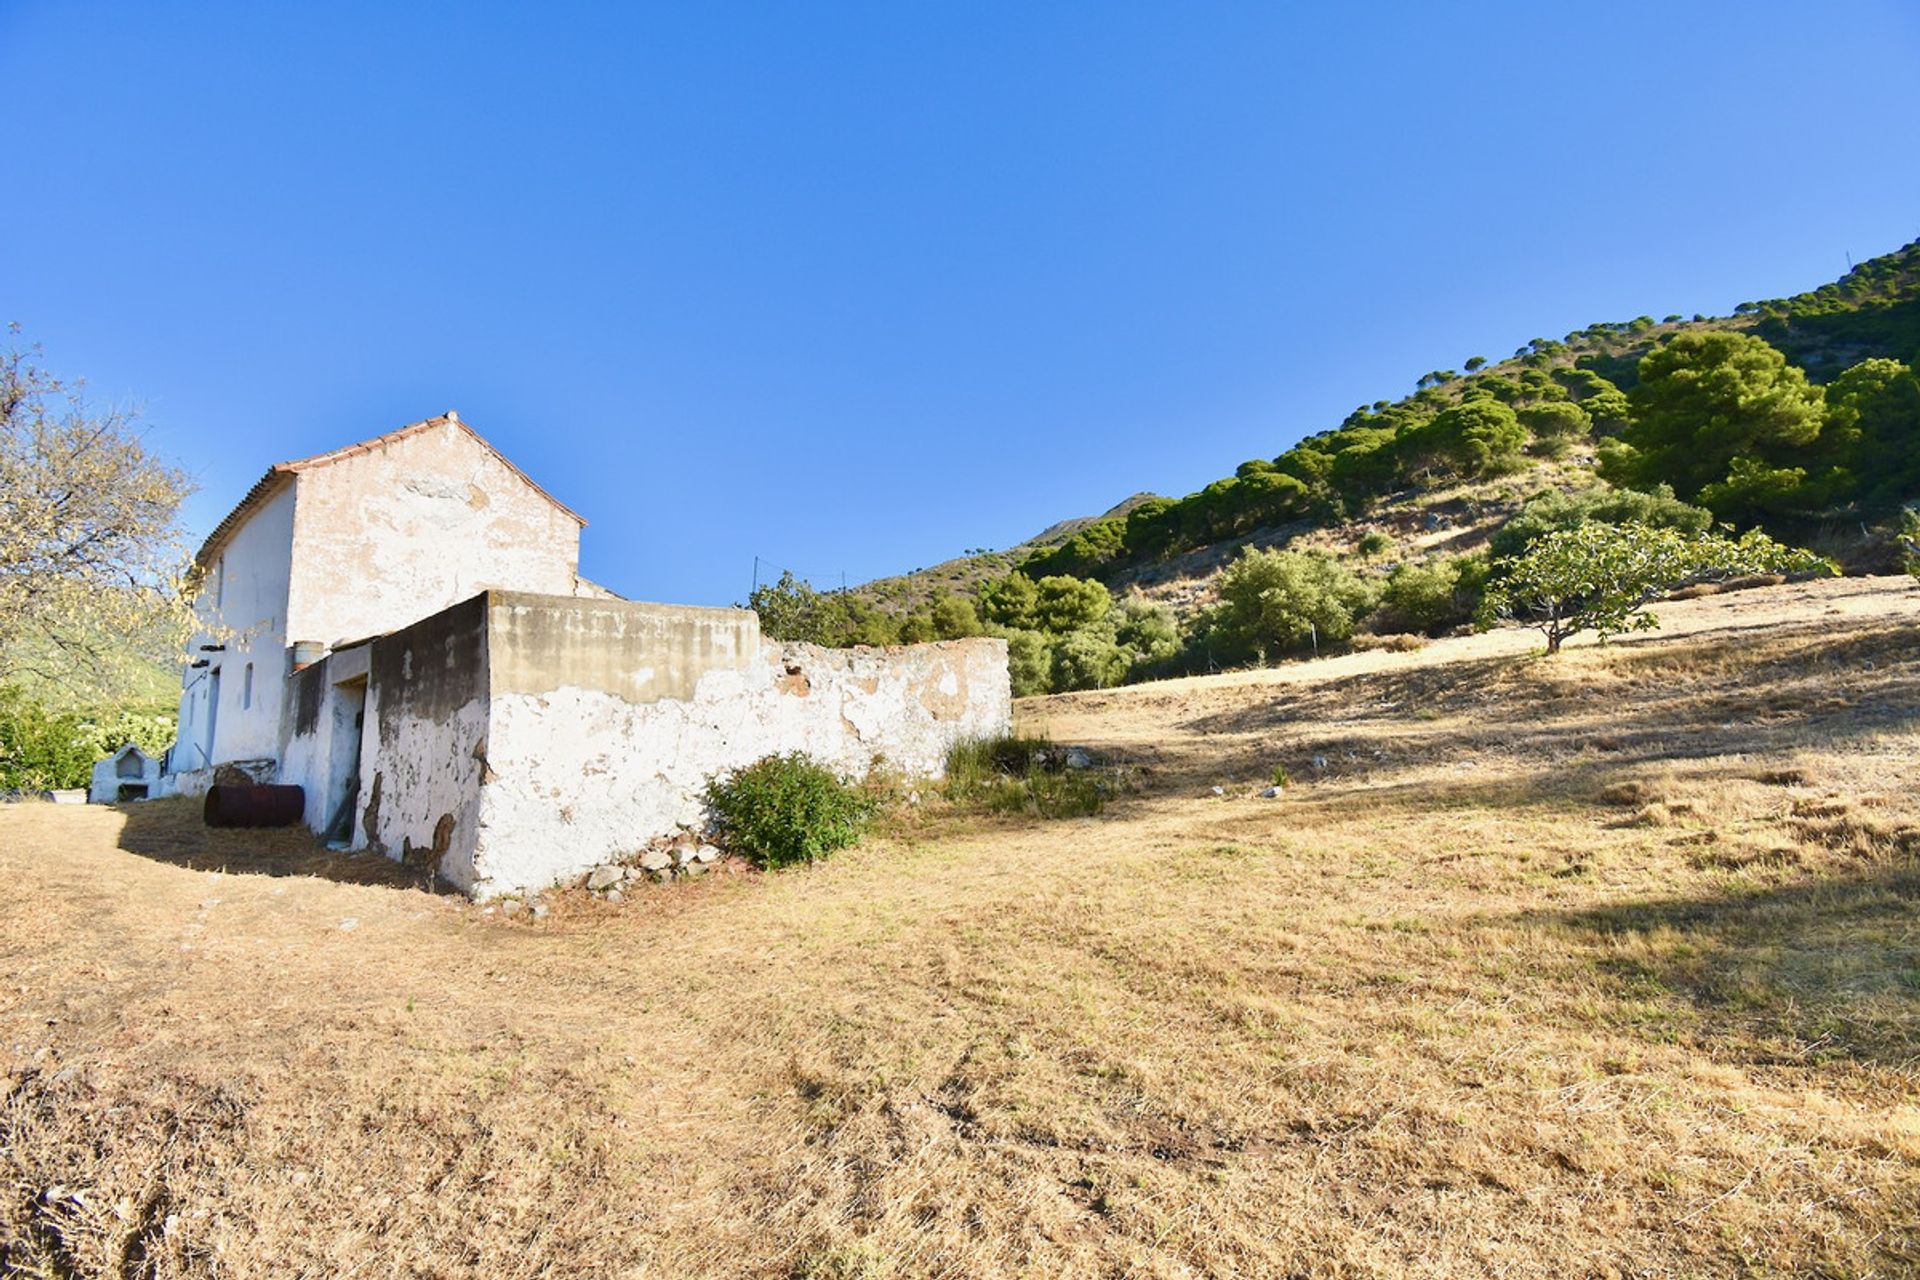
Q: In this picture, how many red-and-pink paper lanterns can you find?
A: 0